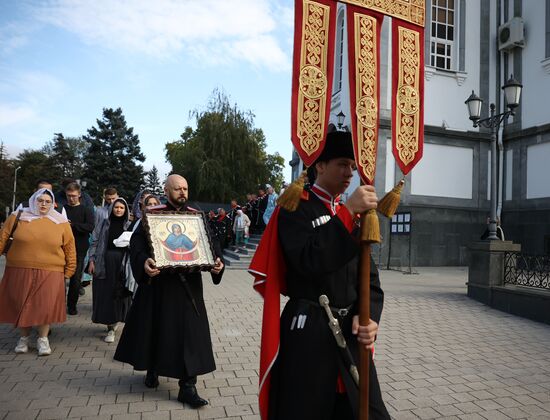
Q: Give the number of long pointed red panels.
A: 3